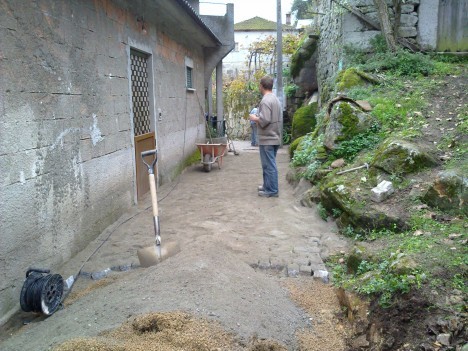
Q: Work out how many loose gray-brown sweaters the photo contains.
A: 1